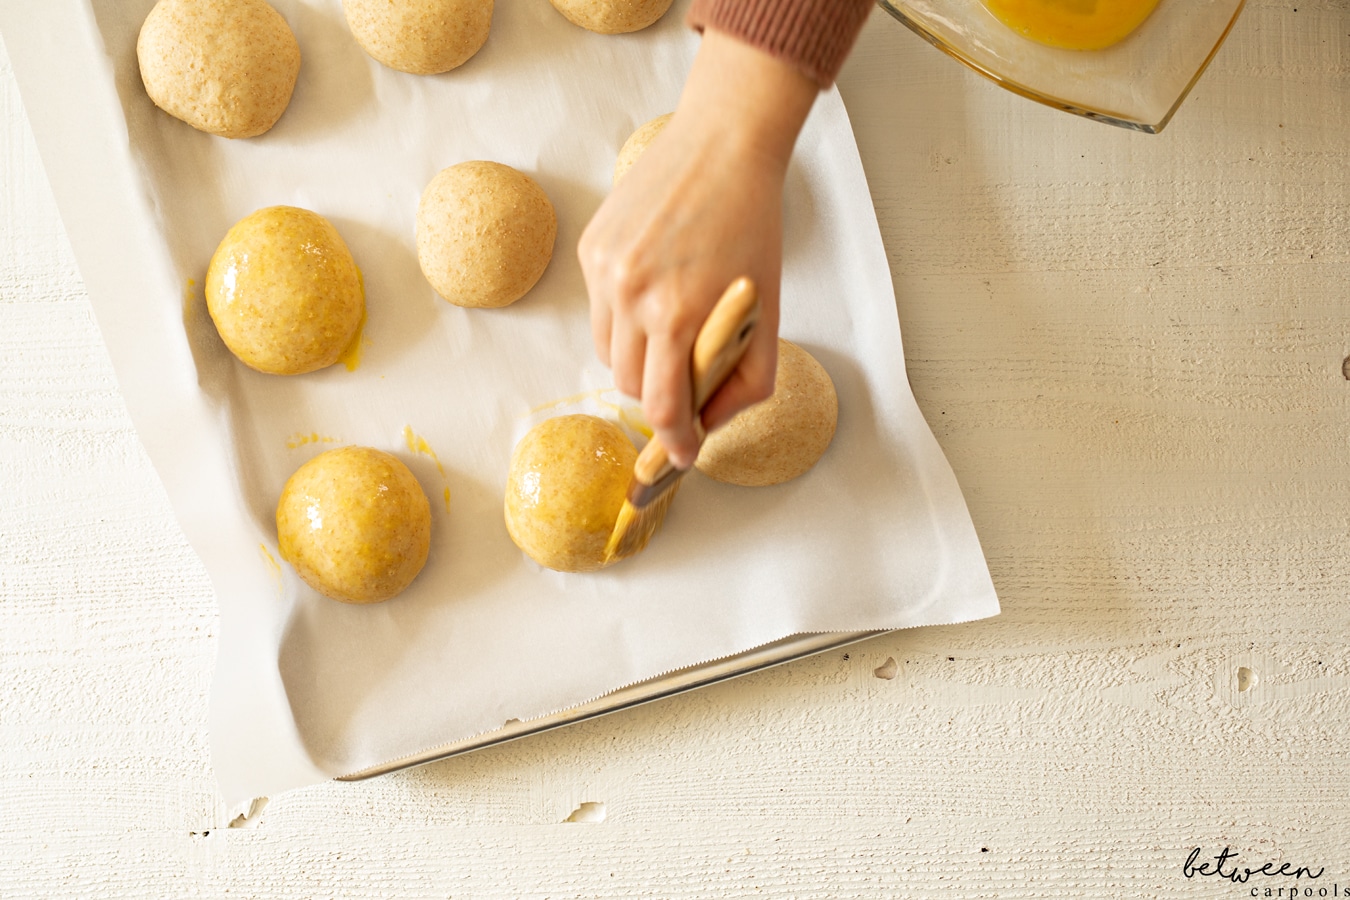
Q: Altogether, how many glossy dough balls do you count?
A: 3